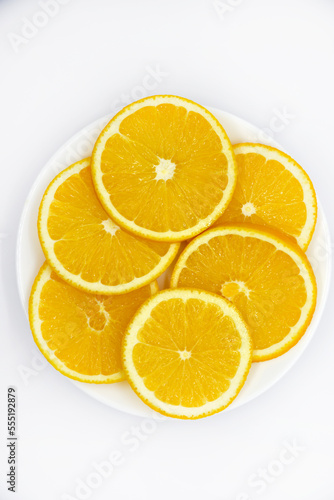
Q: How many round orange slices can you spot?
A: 6